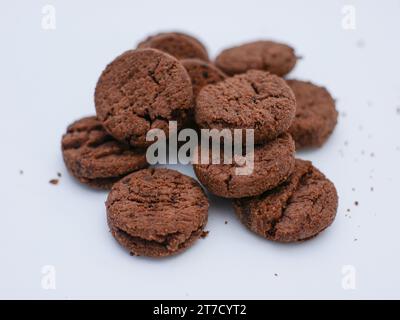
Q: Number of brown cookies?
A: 10